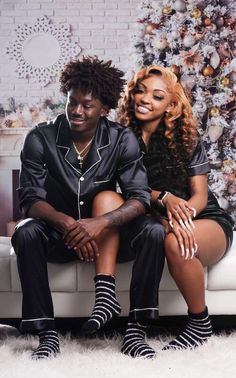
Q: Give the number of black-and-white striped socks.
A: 4